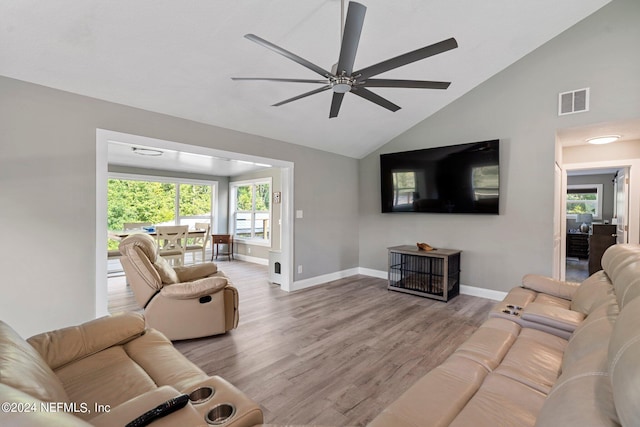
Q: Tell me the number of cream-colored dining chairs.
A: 3